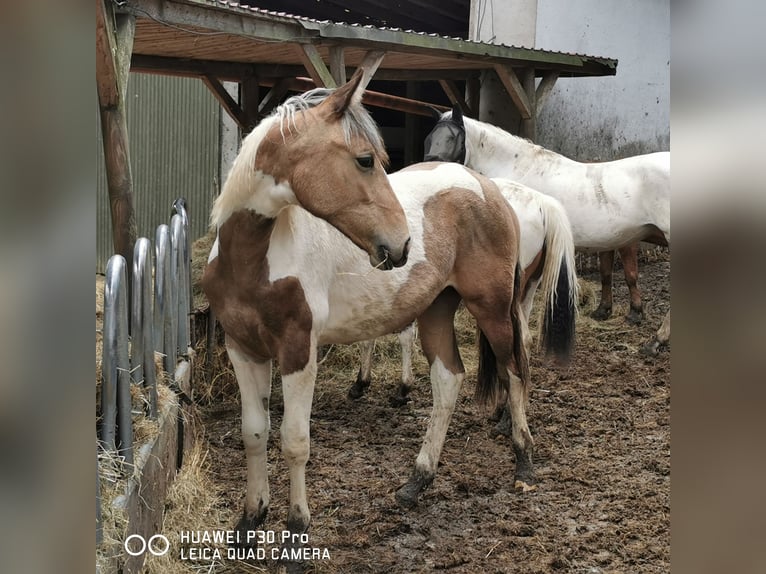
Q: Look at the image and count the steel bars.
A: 5